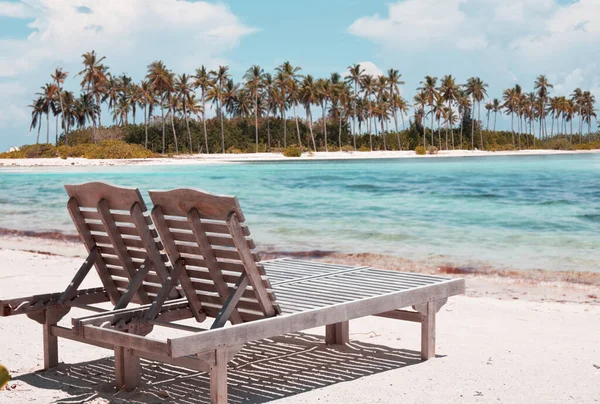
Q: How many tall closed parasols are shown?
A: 0